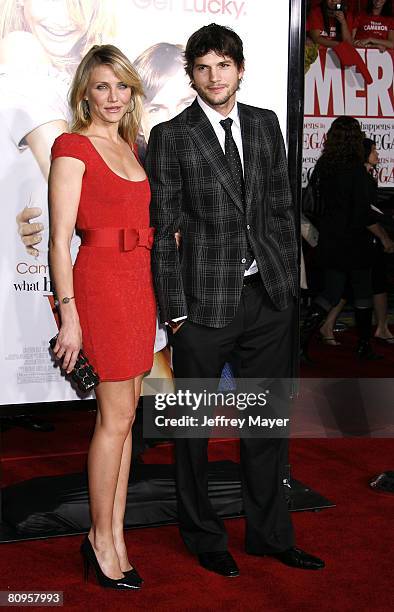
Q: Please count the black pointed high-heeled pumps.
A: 2